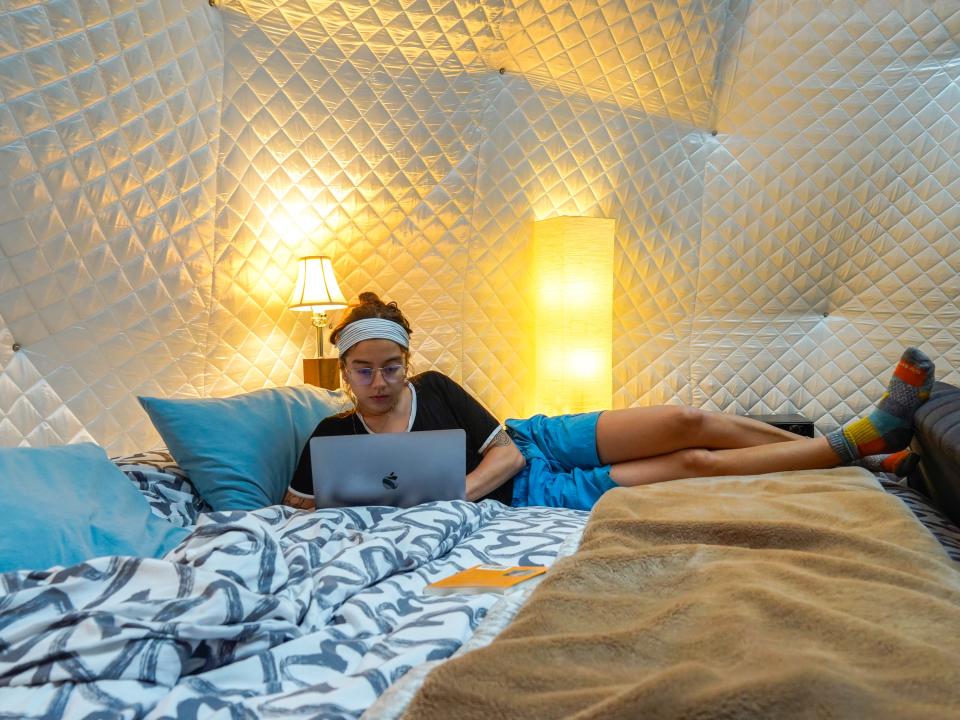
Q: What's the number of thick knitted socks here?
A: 2